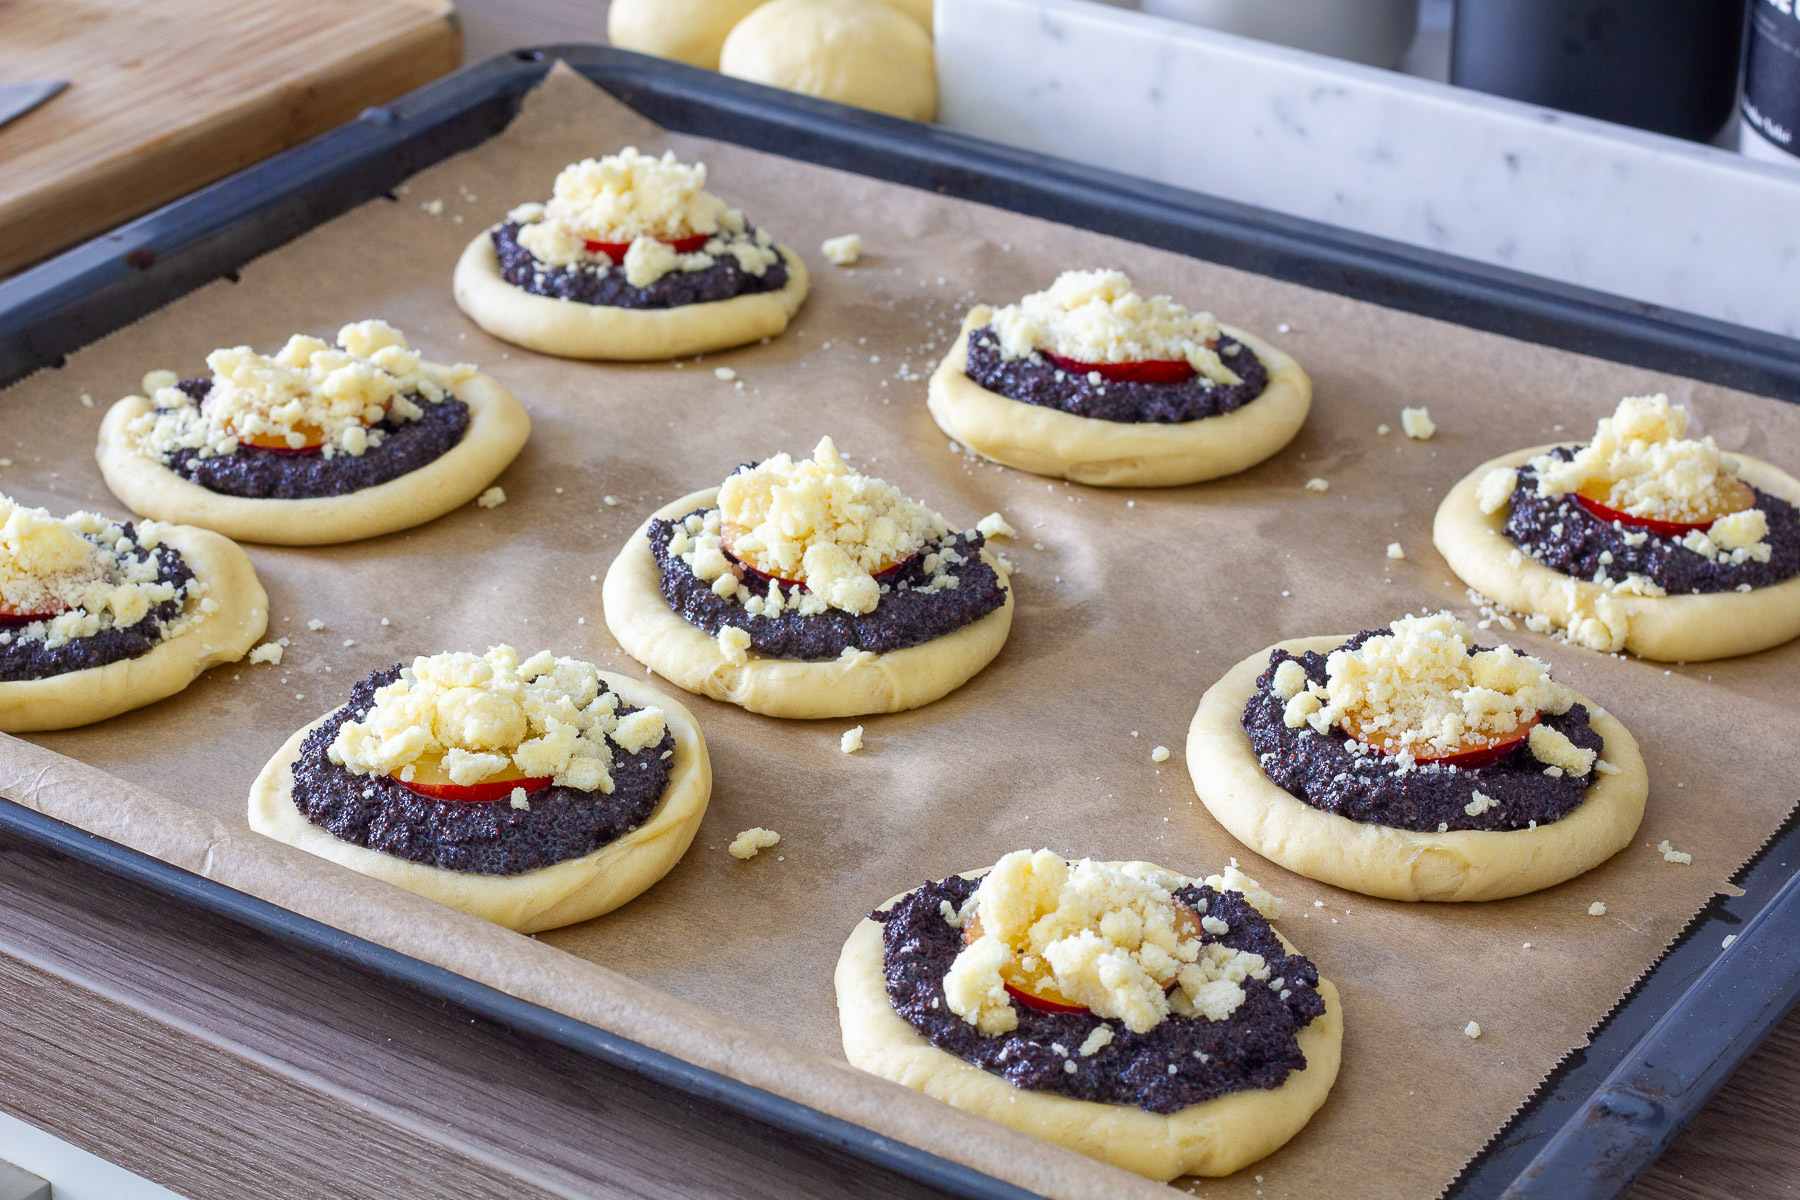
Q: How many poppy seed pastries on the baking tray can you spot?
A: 9